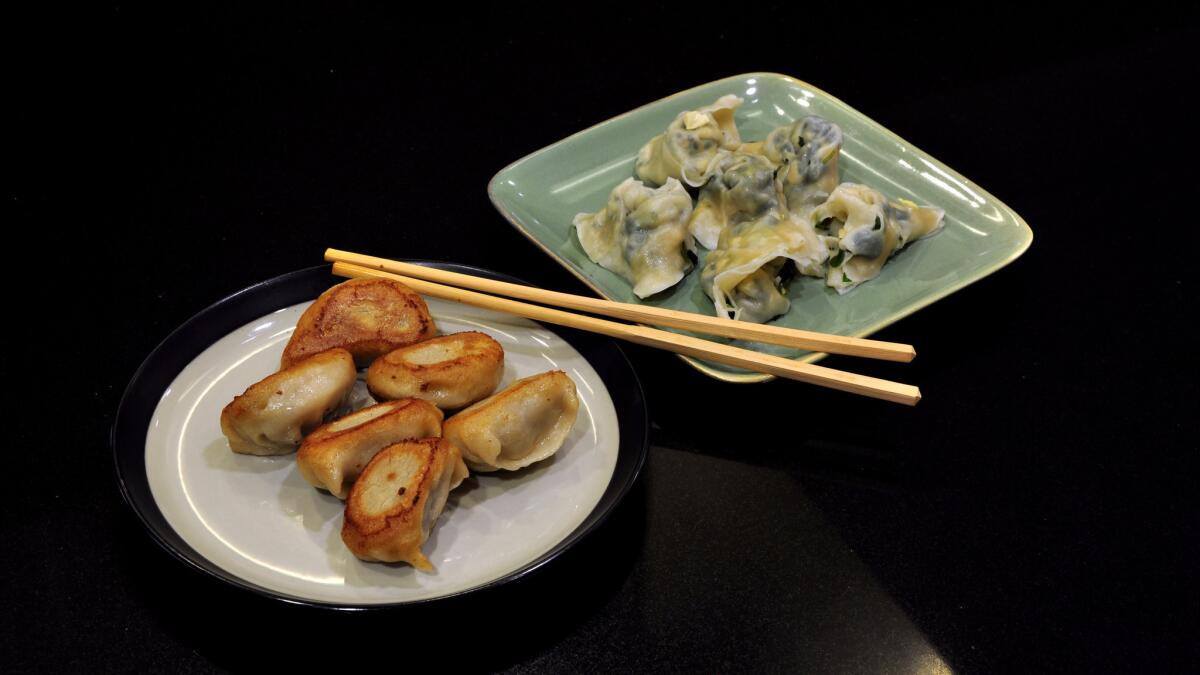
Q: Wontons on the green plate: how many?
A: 6